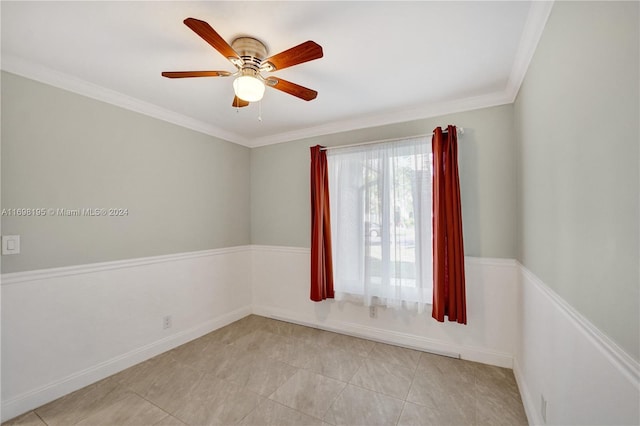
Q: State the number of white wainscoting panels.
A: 3